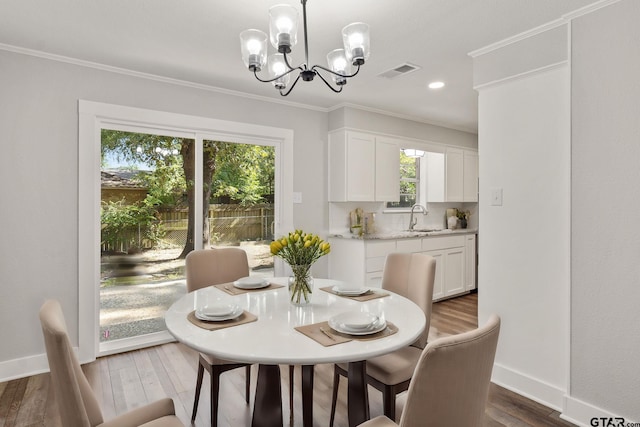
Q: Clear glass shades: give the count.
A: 5